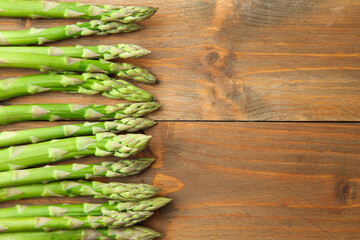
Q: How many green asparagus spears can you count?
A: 13